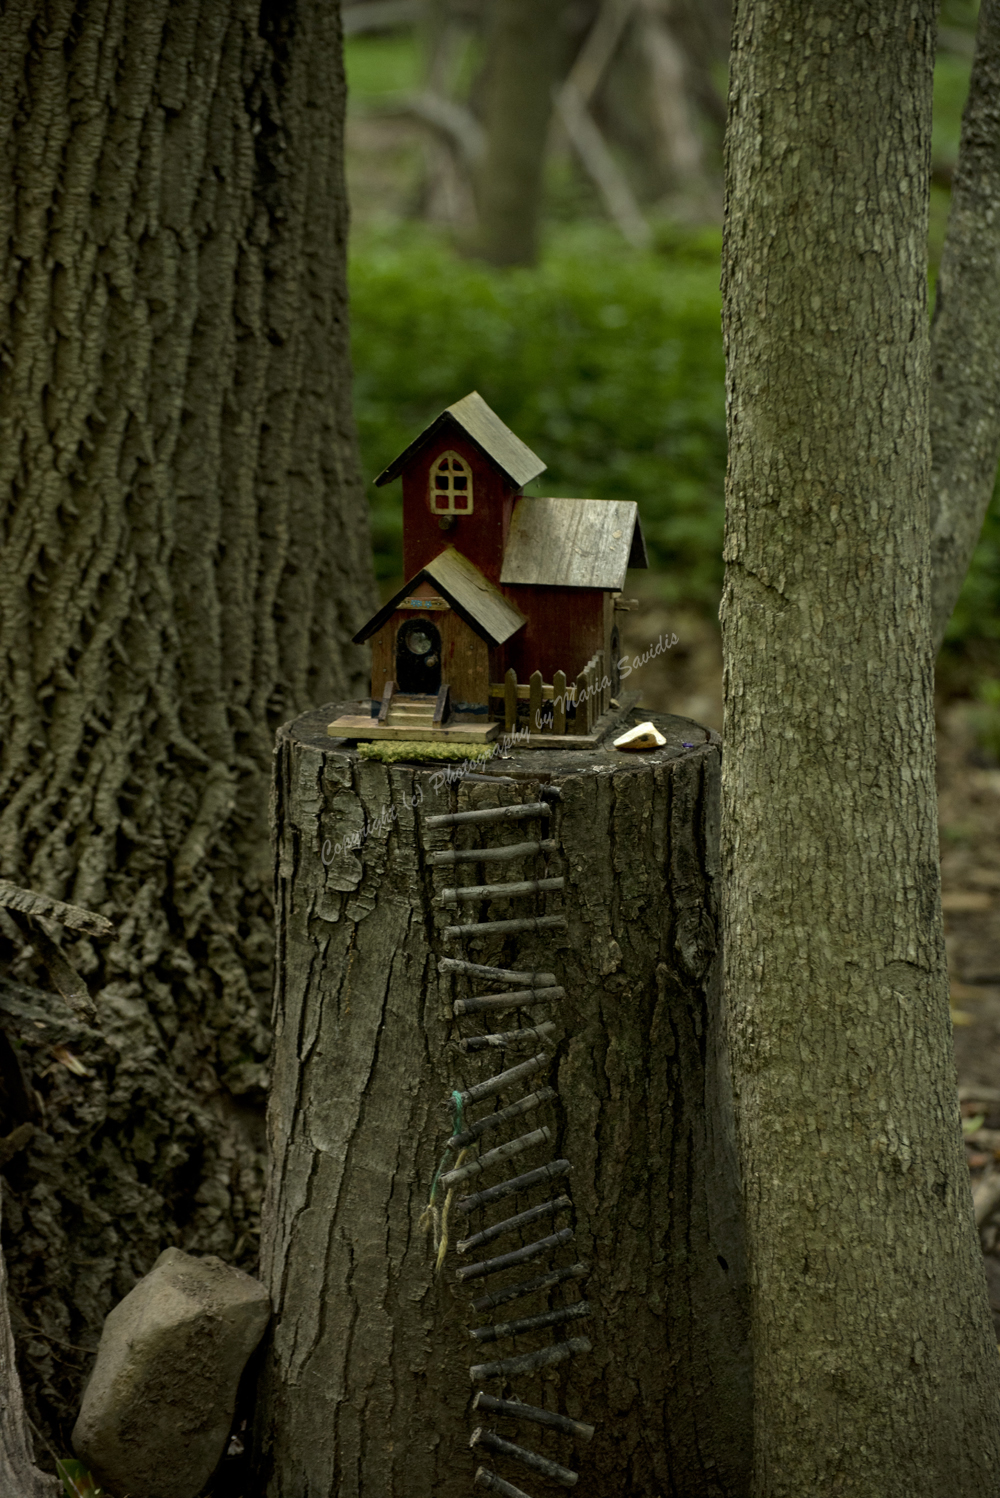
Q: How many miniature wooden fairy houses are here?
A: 1